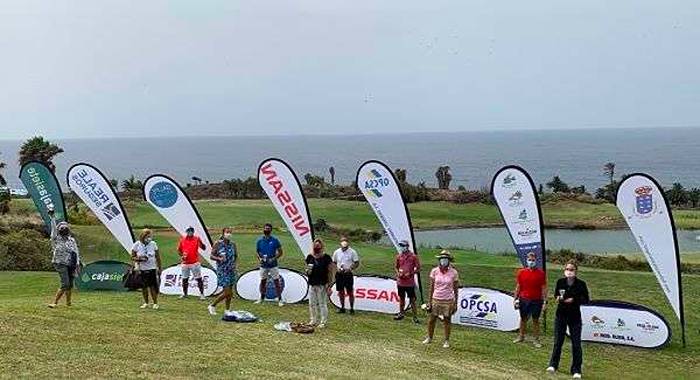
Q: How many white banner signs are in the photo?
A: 11